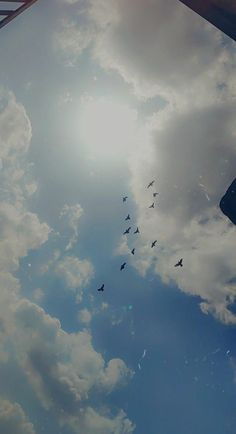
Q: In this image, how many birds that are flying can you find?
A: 12